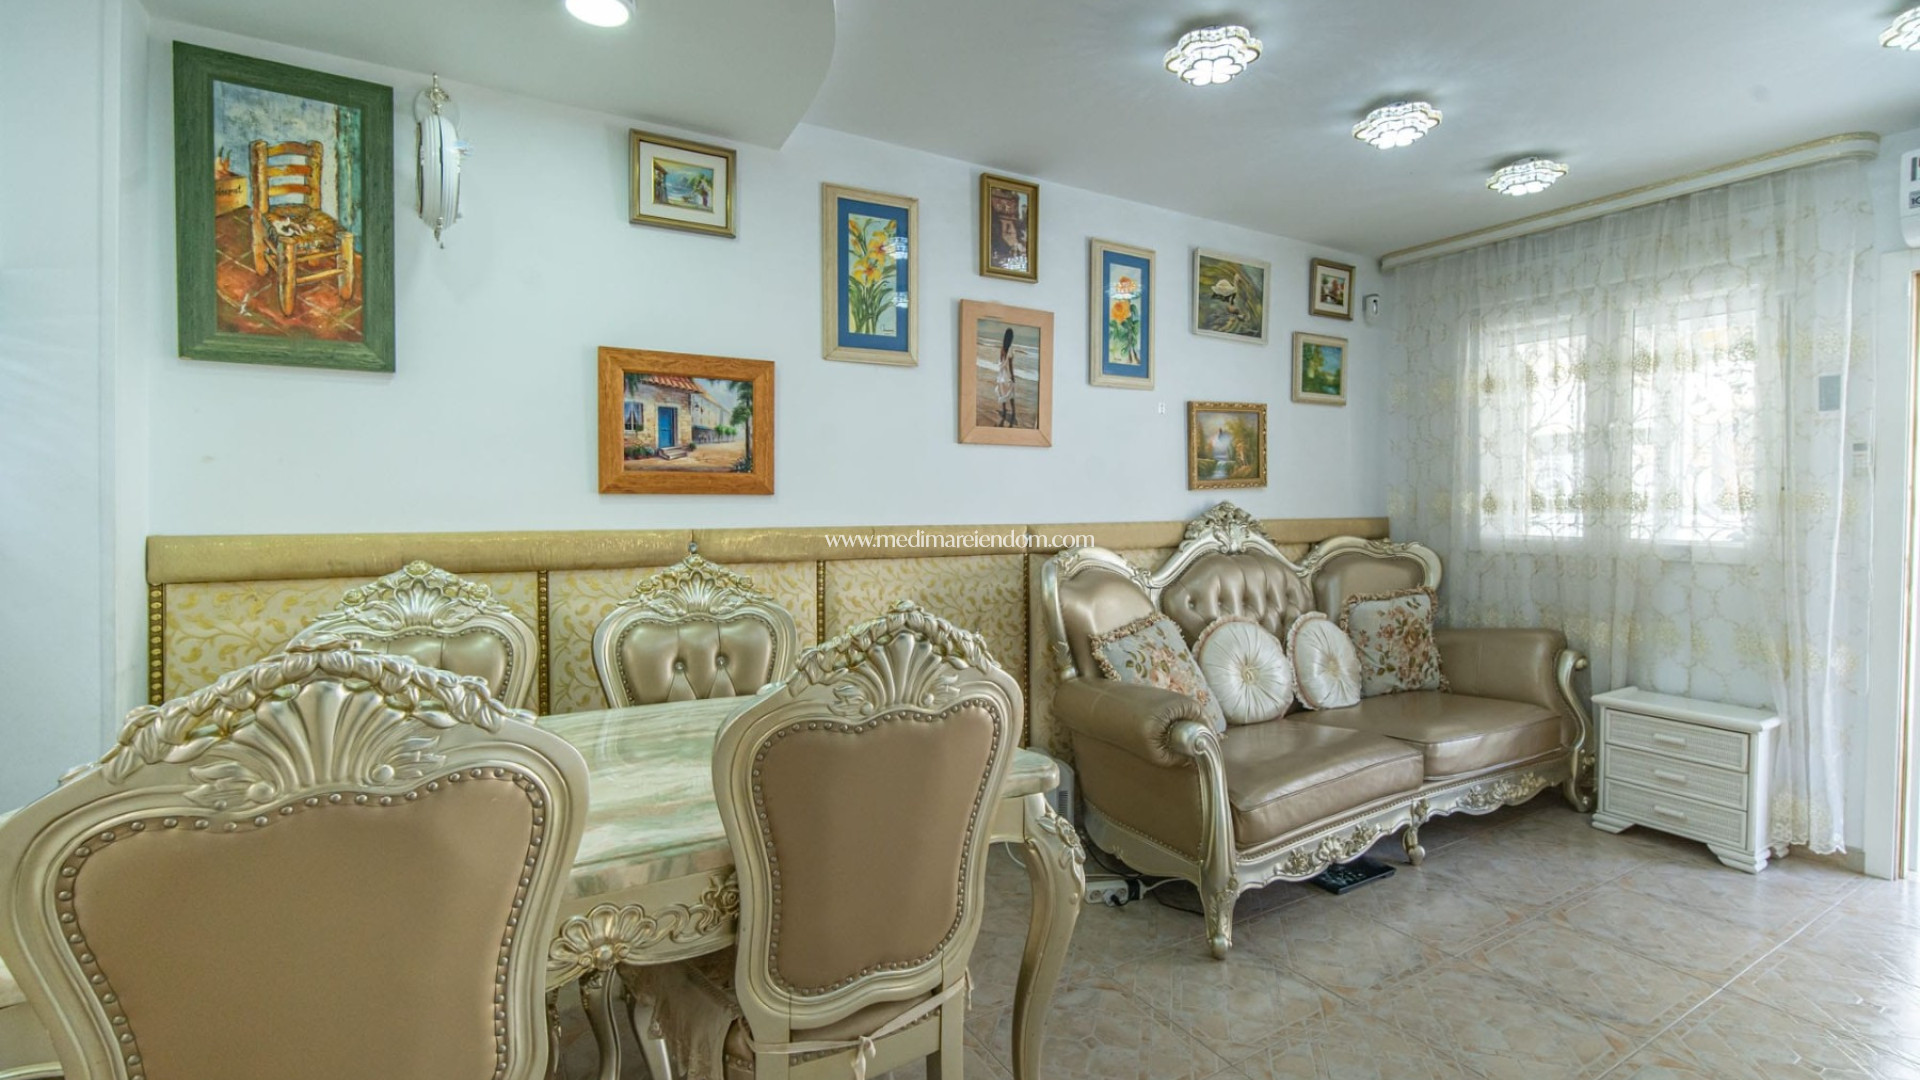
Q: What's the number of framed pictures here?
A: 11